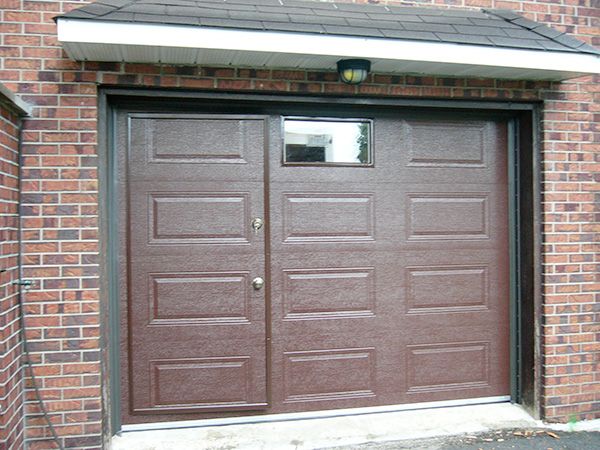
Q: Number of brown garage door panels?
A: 11